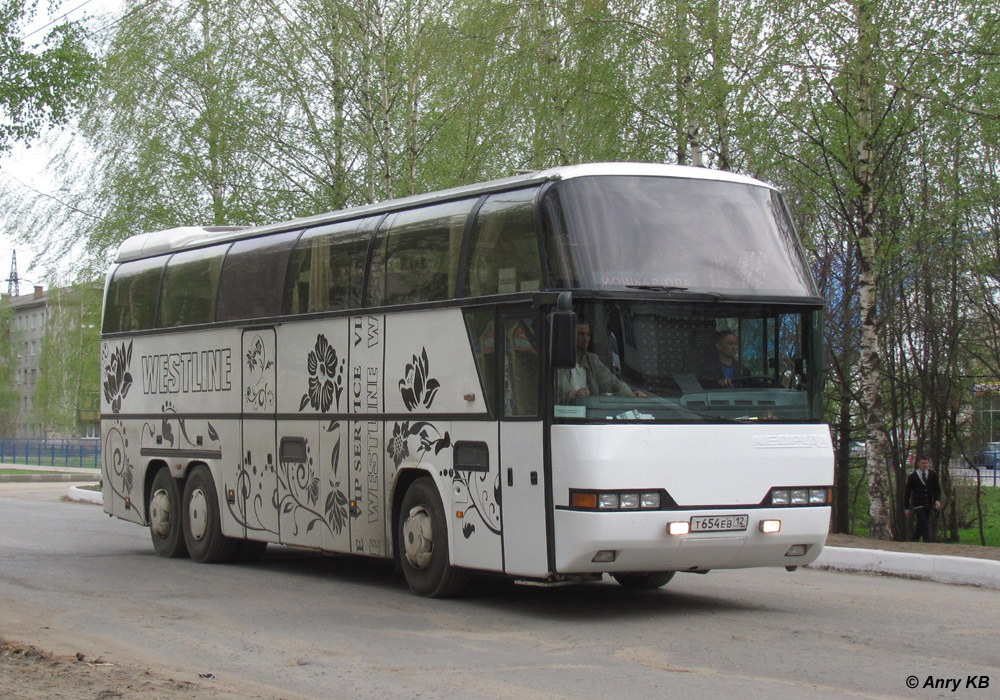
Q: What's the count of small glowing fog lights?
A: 2